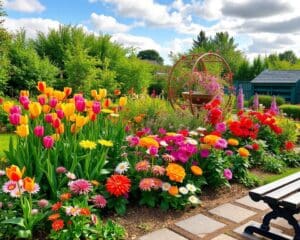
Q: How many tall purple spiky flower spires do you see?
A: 3